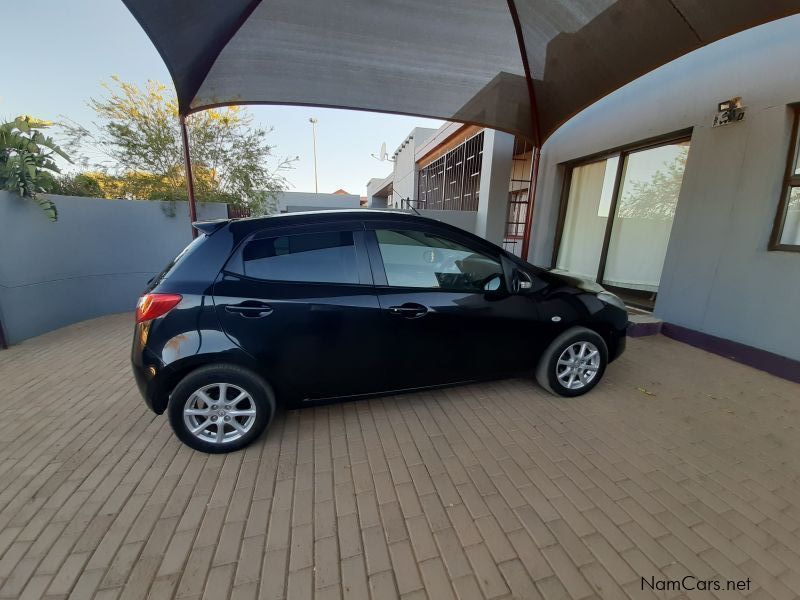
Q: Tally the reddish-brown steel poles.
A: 2